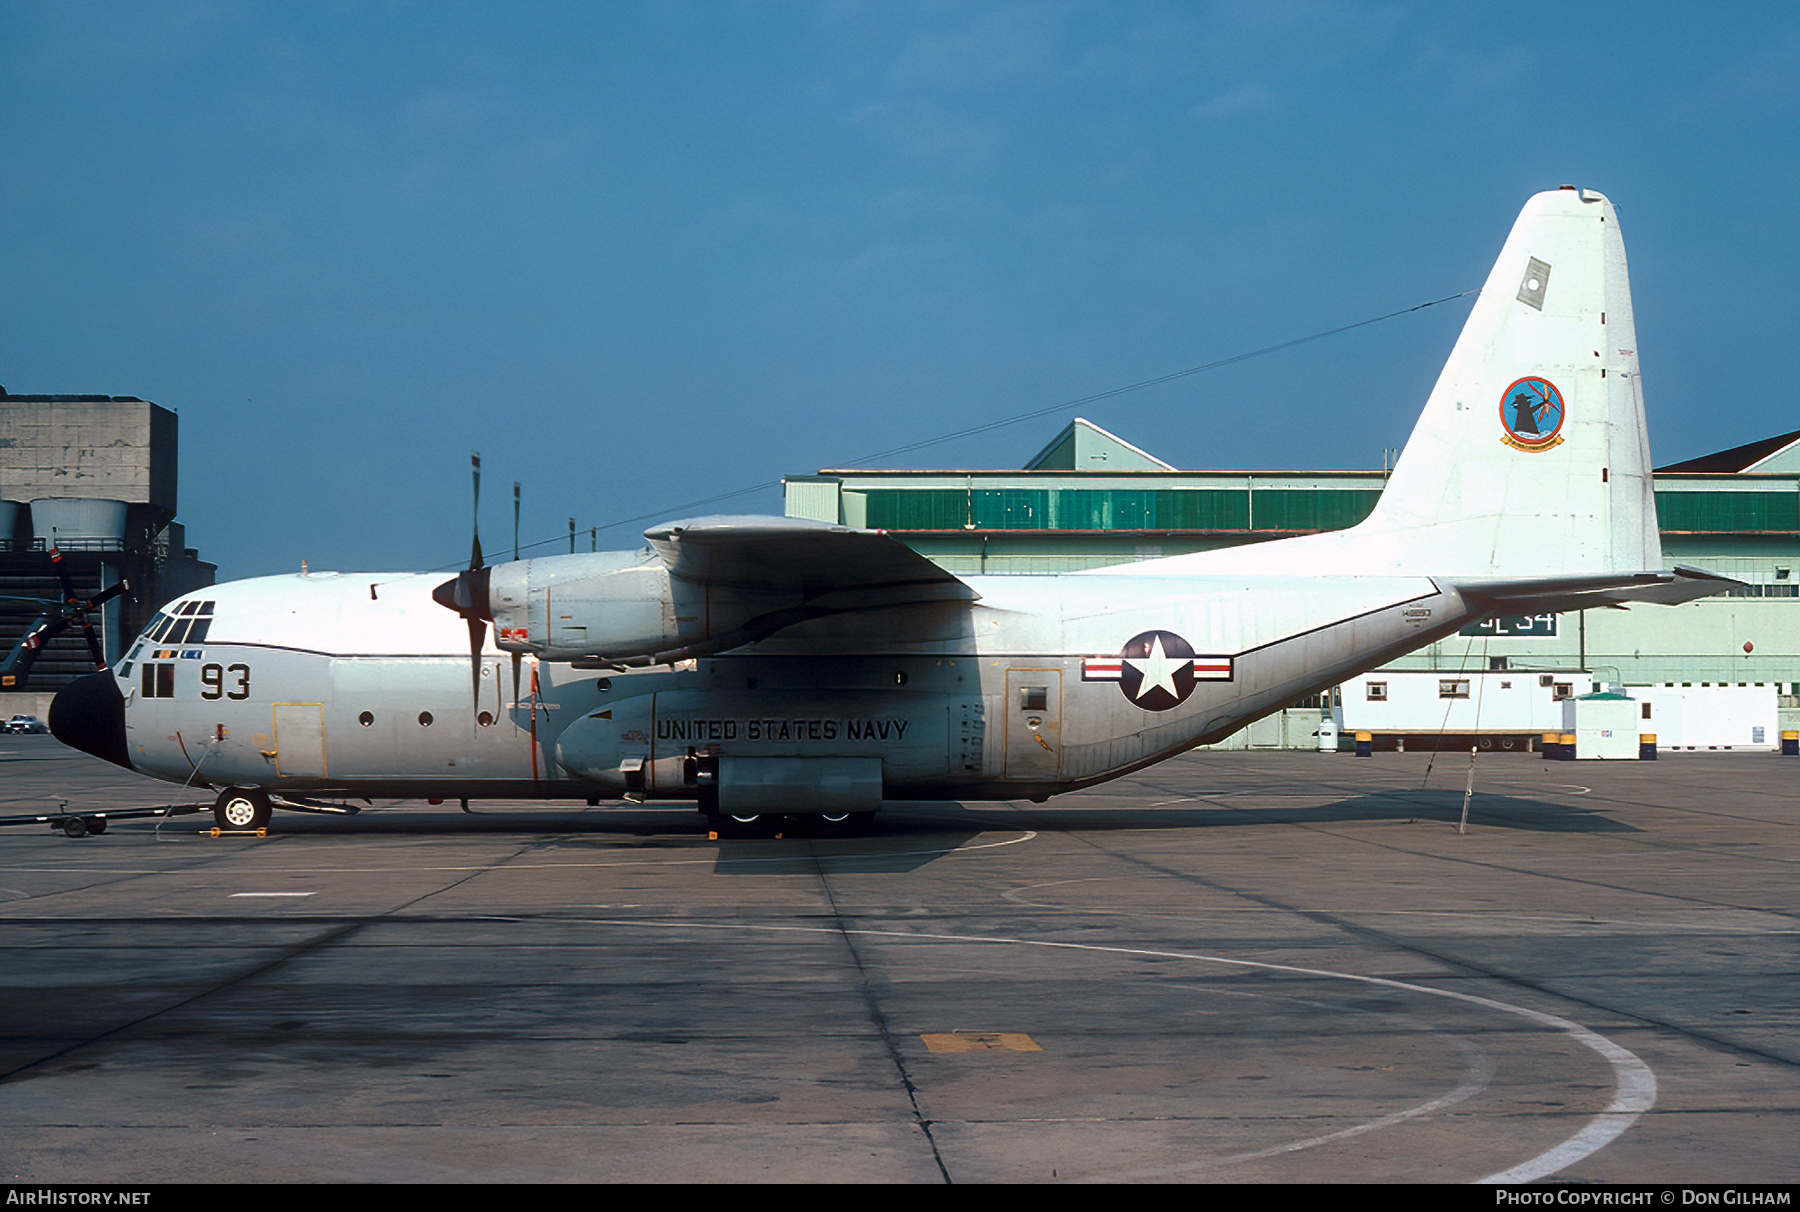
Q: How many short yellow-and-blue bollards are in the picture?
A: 5